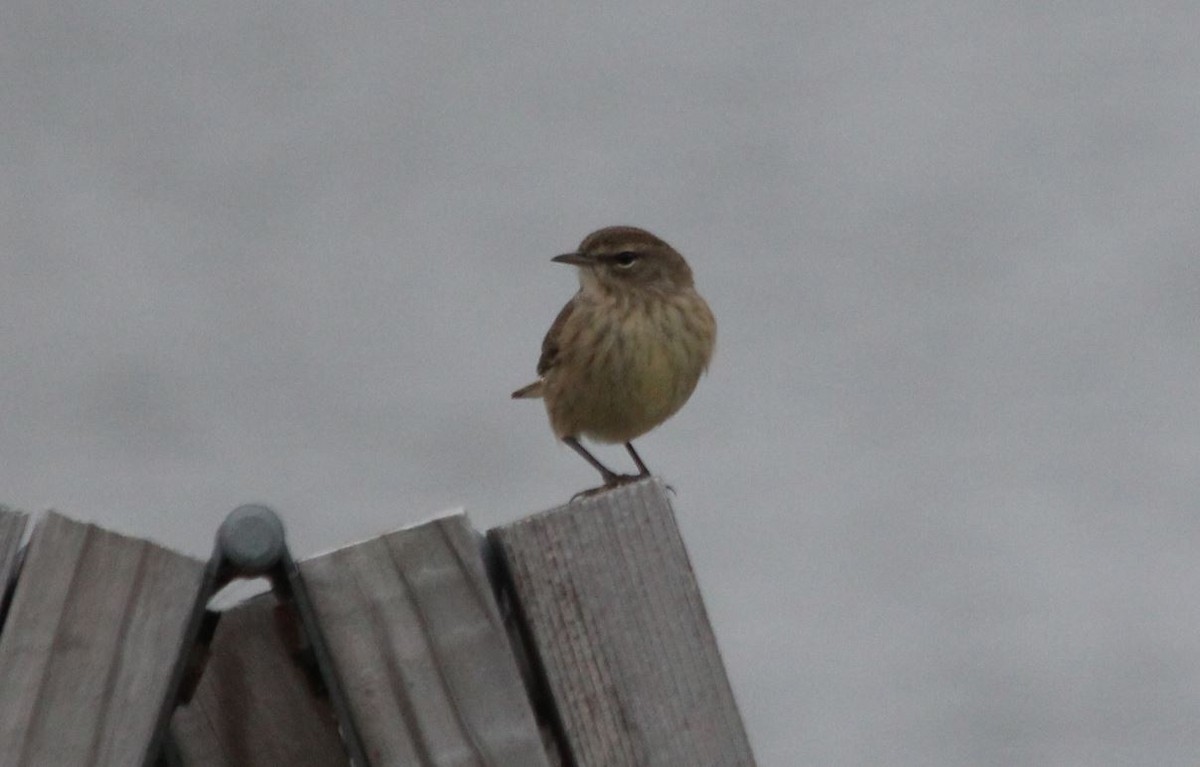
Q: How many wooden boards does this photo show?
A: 5